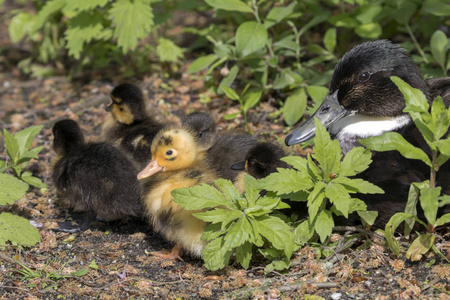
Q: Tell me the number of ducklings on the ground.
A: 5